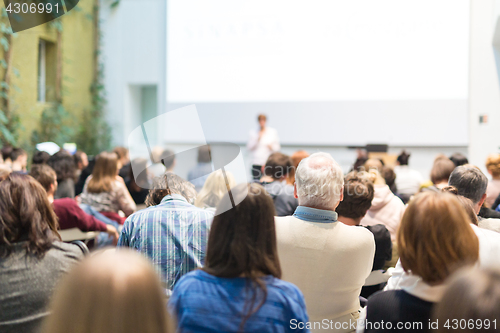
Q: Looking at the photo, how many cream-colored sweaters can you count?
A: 1